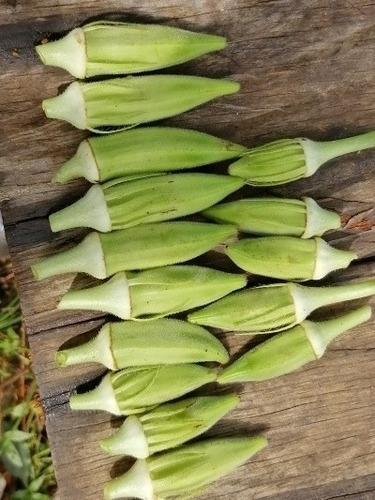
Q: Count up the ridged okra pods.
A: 15